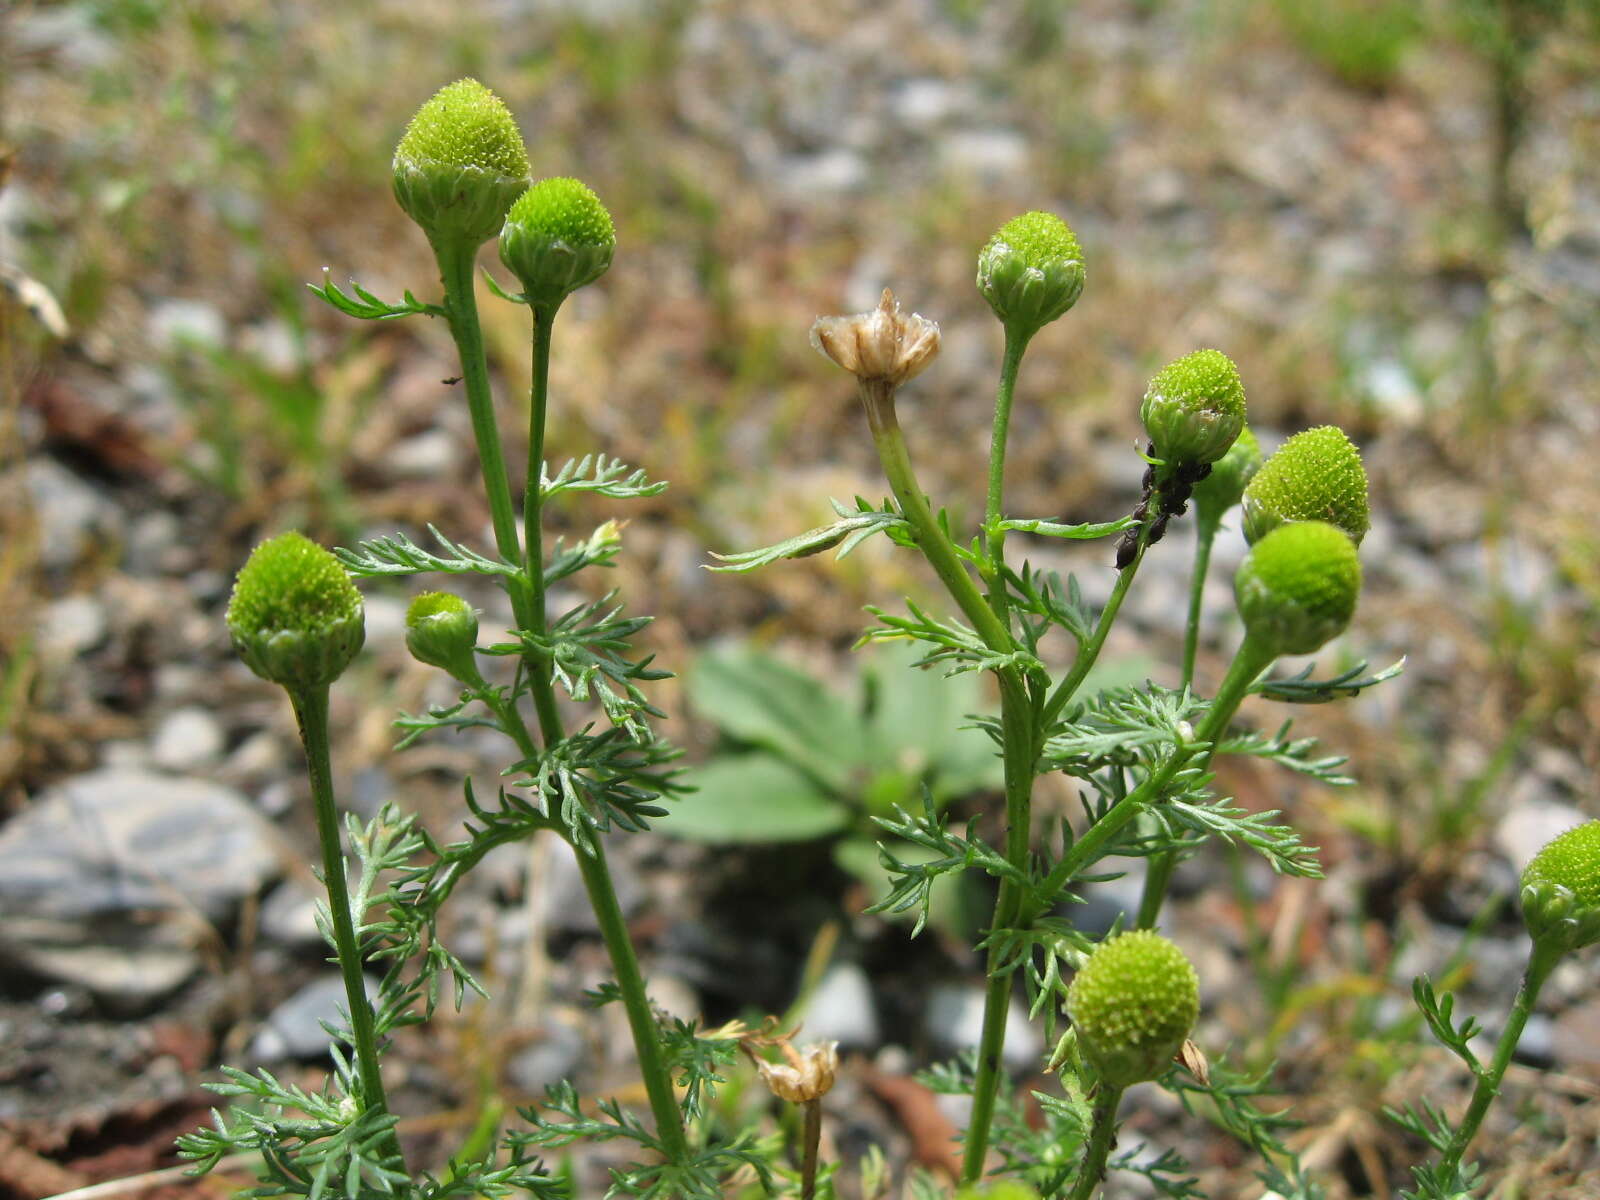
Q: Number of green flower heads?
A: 11